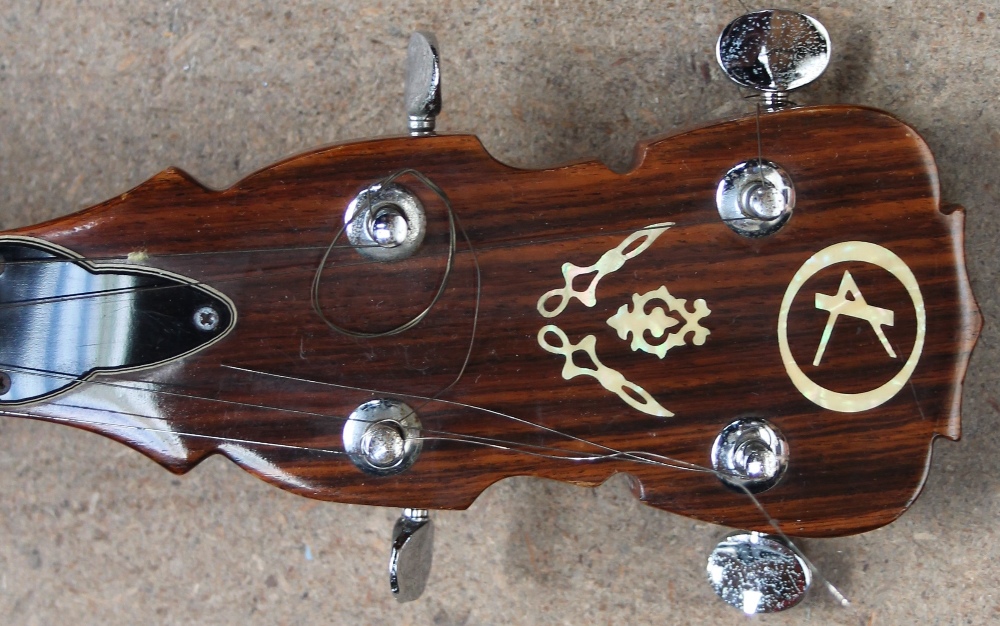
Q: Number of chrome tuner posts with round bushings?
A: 4